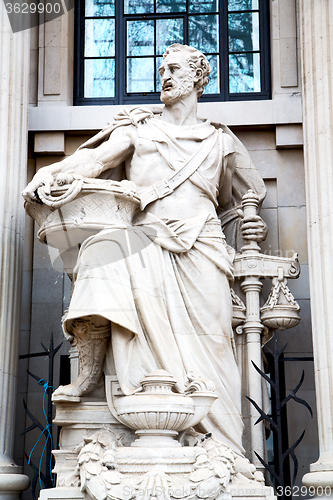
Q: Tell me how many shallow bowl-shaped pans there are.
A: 2